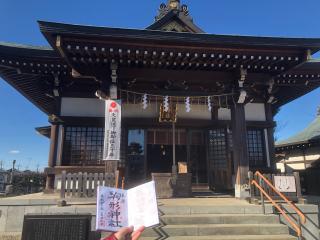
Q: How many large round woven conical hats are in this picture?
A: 0